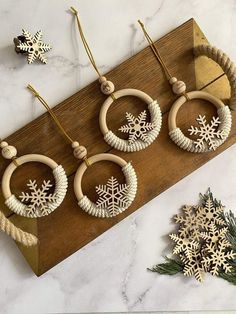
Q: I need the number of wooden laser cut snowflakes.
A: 11